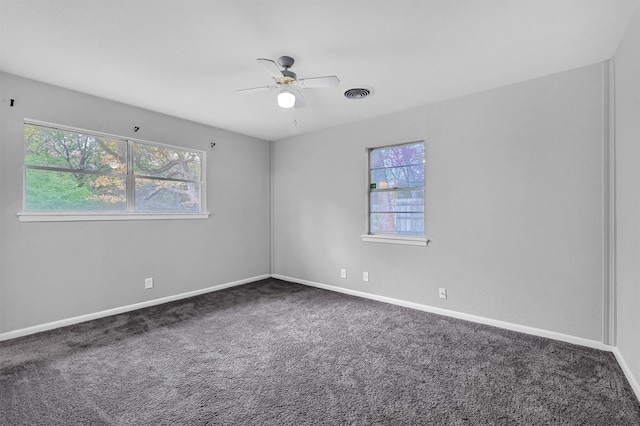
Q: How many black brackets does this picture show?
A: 3